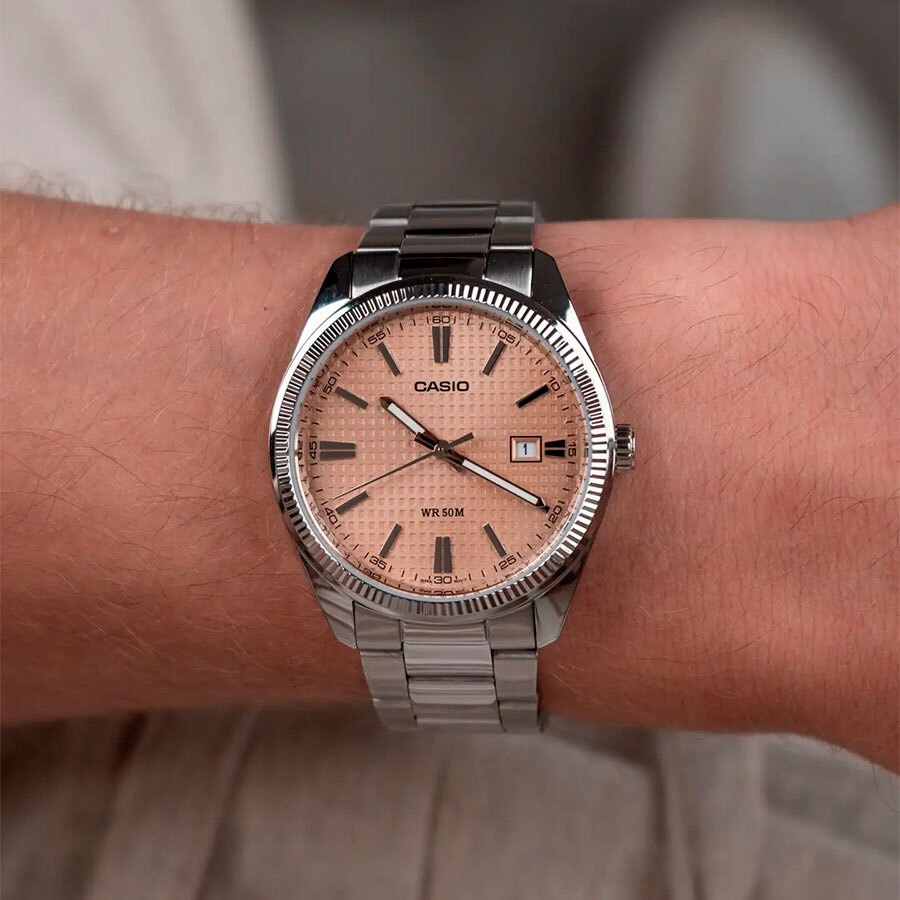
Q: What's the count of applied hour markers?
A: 12